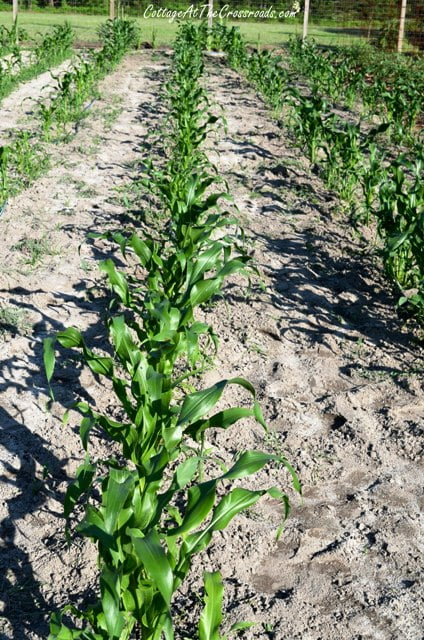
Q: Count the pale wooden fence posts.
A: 5